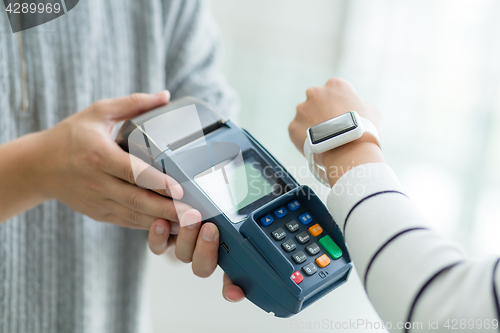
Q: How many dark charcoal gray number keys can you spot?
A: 7